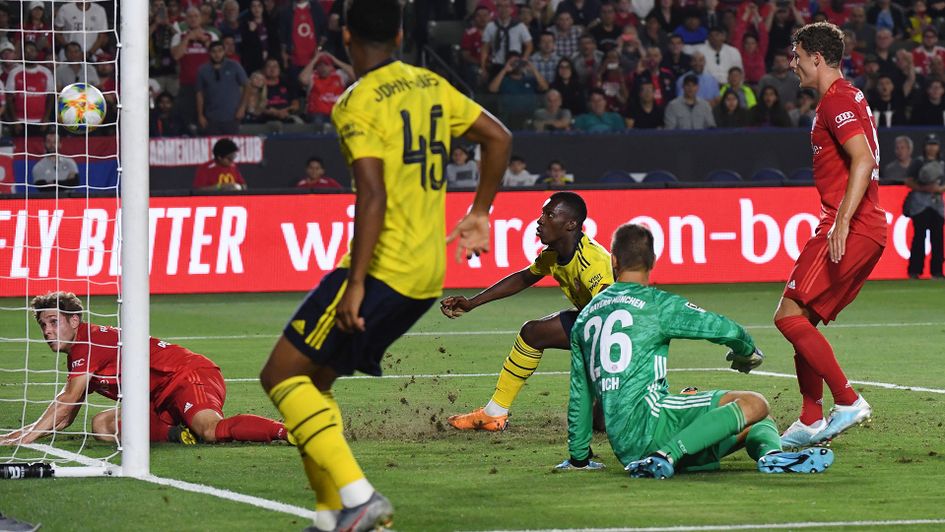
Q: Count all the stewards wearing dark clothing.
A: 1